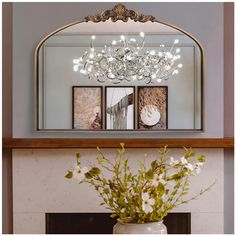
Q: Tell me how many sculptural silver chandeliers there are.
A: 1